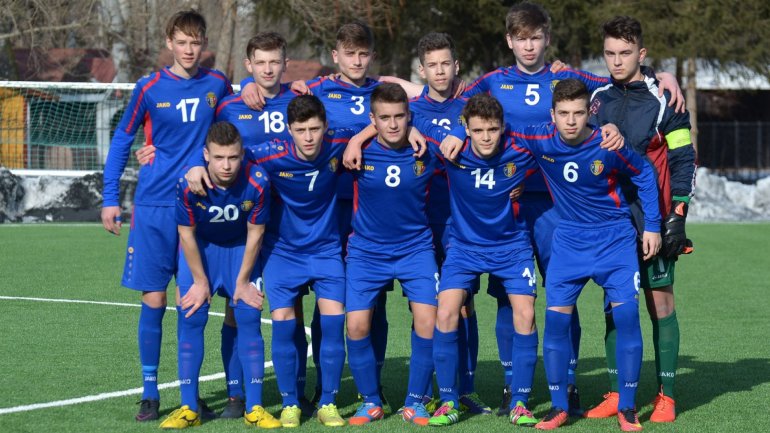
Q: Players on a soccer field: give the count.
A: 11